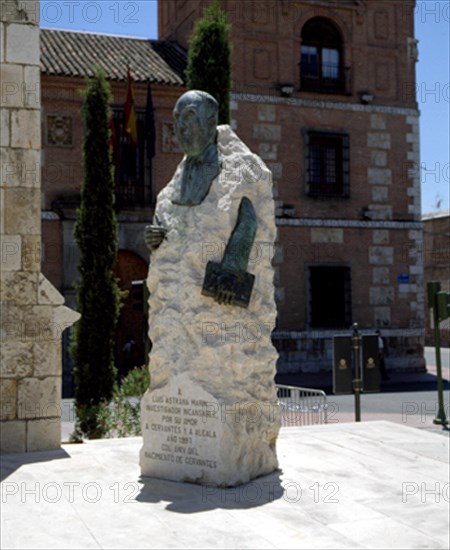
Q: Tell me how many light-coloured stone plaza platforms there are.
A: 1